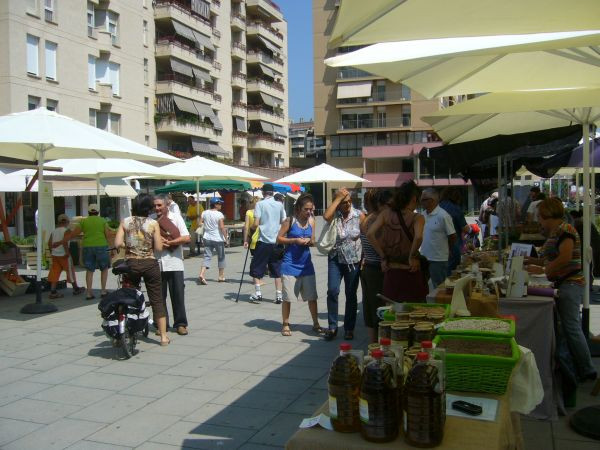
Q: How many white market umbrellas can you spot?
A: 7